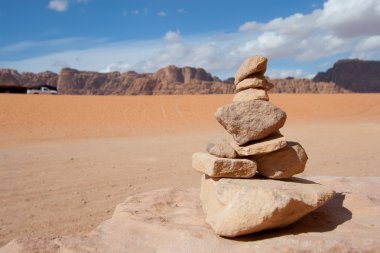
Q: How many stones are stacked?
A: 9